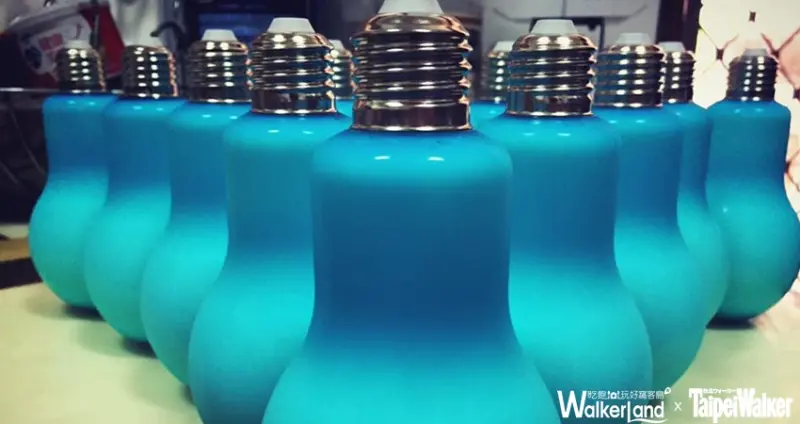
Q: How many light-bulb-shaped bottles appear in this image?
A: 11